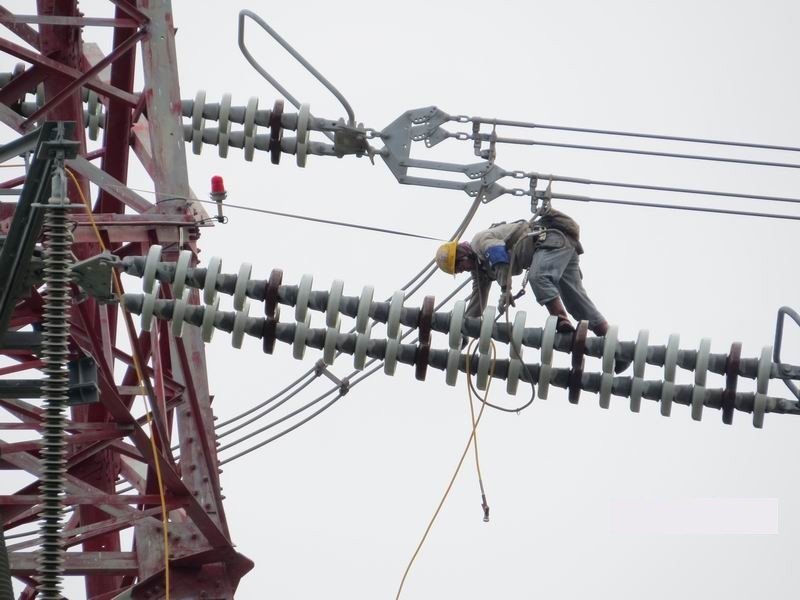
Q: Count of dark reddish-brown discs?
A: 10